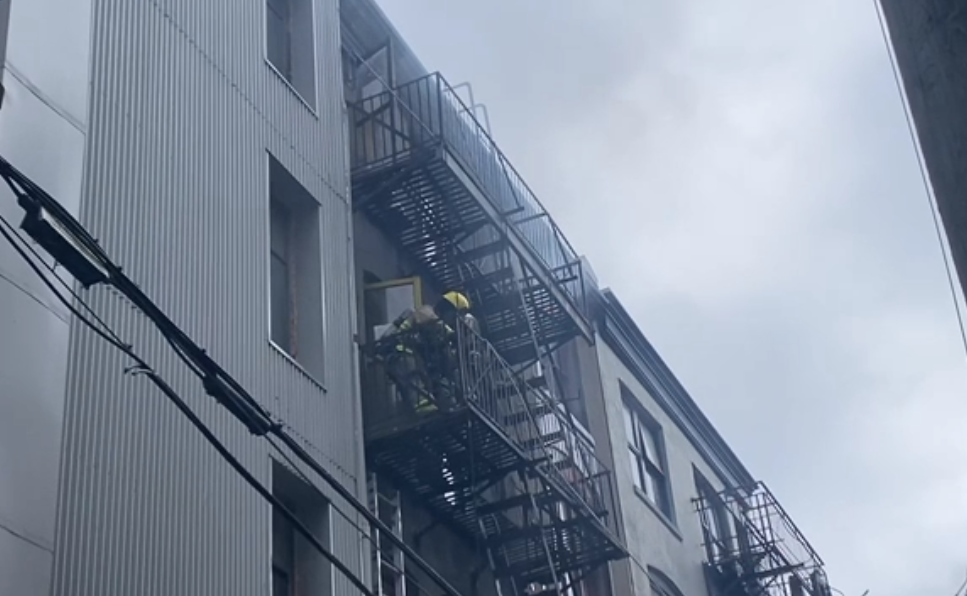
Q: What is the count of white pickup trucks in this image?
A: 0